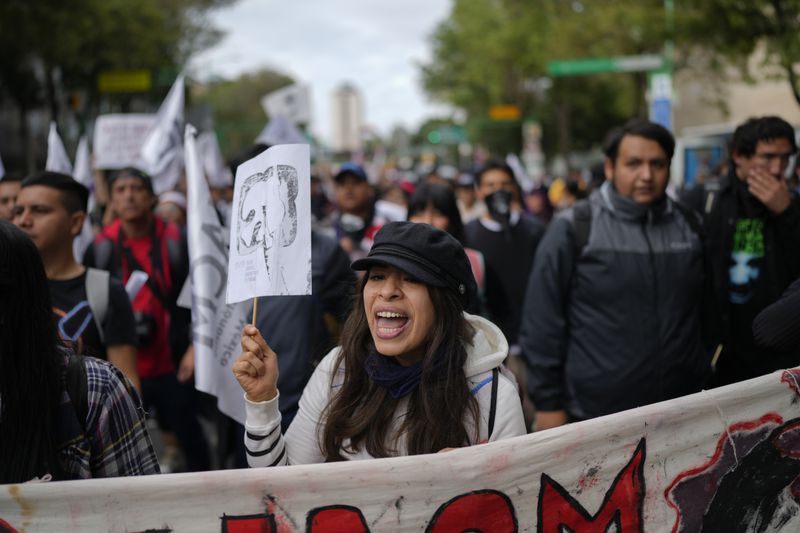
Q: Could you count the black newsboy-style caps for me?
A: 1